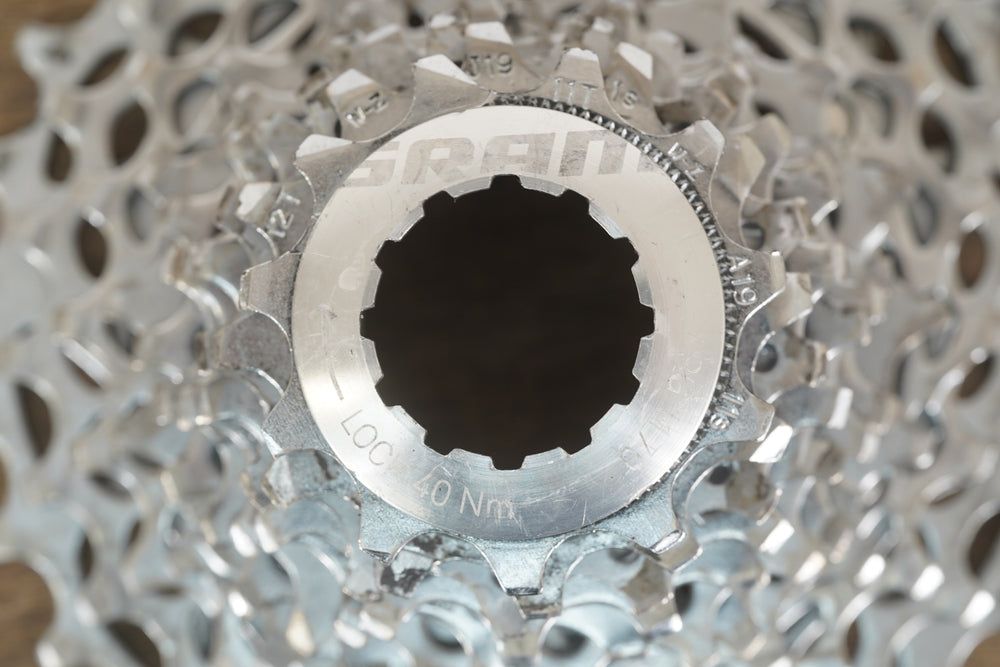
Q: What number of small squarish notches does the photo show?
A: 12